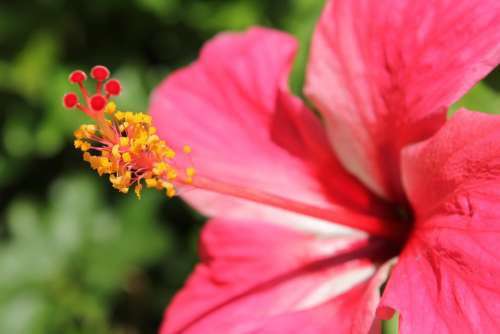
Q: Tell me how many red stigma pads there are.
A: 5